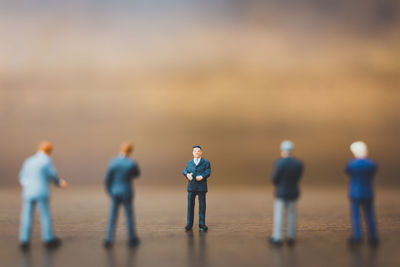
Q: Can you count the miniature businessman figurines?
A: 5